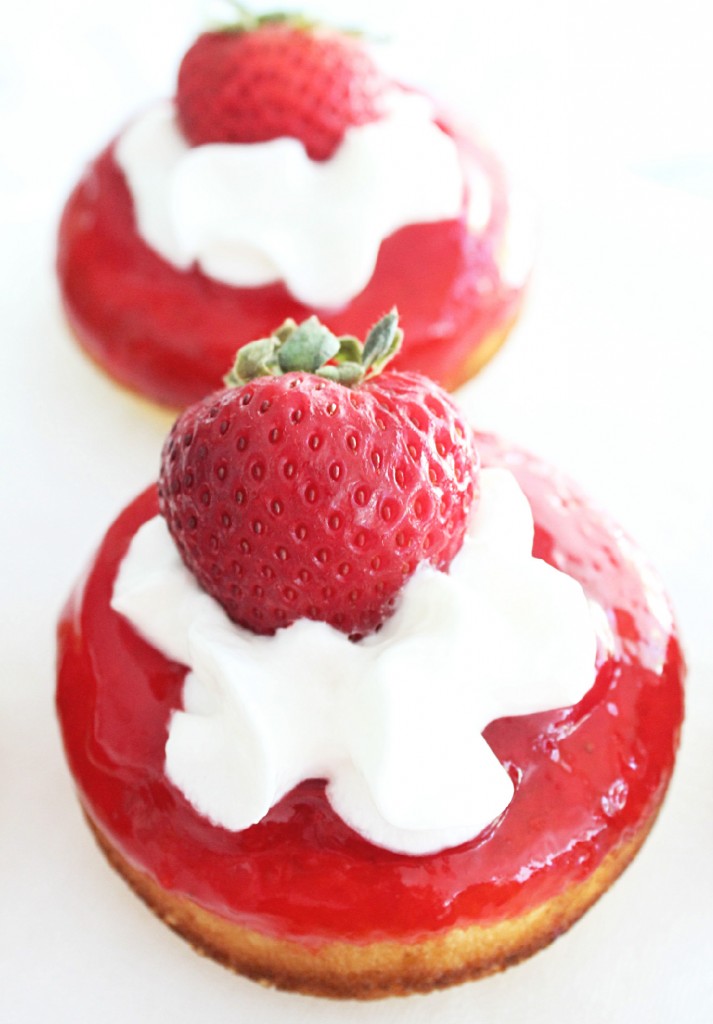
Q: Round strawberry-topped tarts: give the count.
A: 2